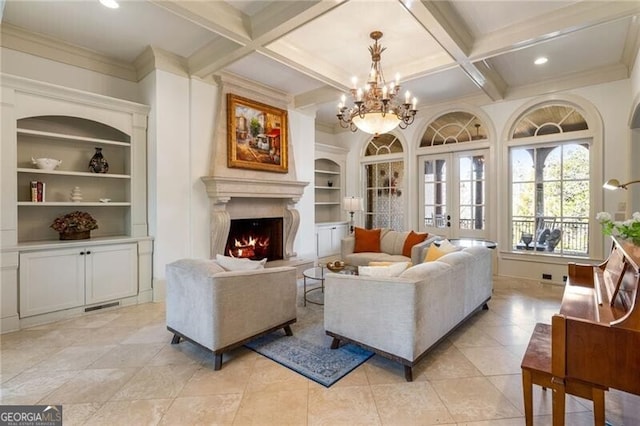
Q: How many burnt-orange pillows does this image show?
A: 2